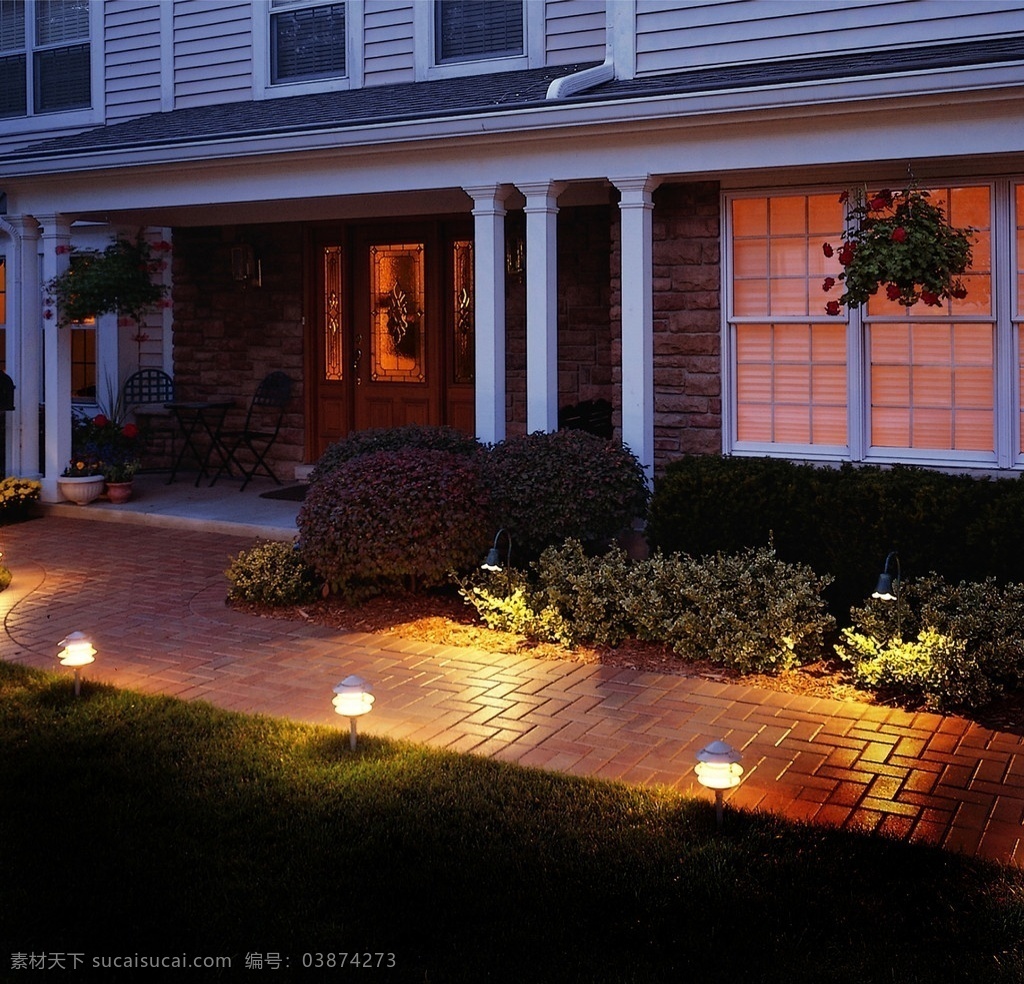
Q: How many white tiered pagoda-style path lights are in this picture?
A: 3